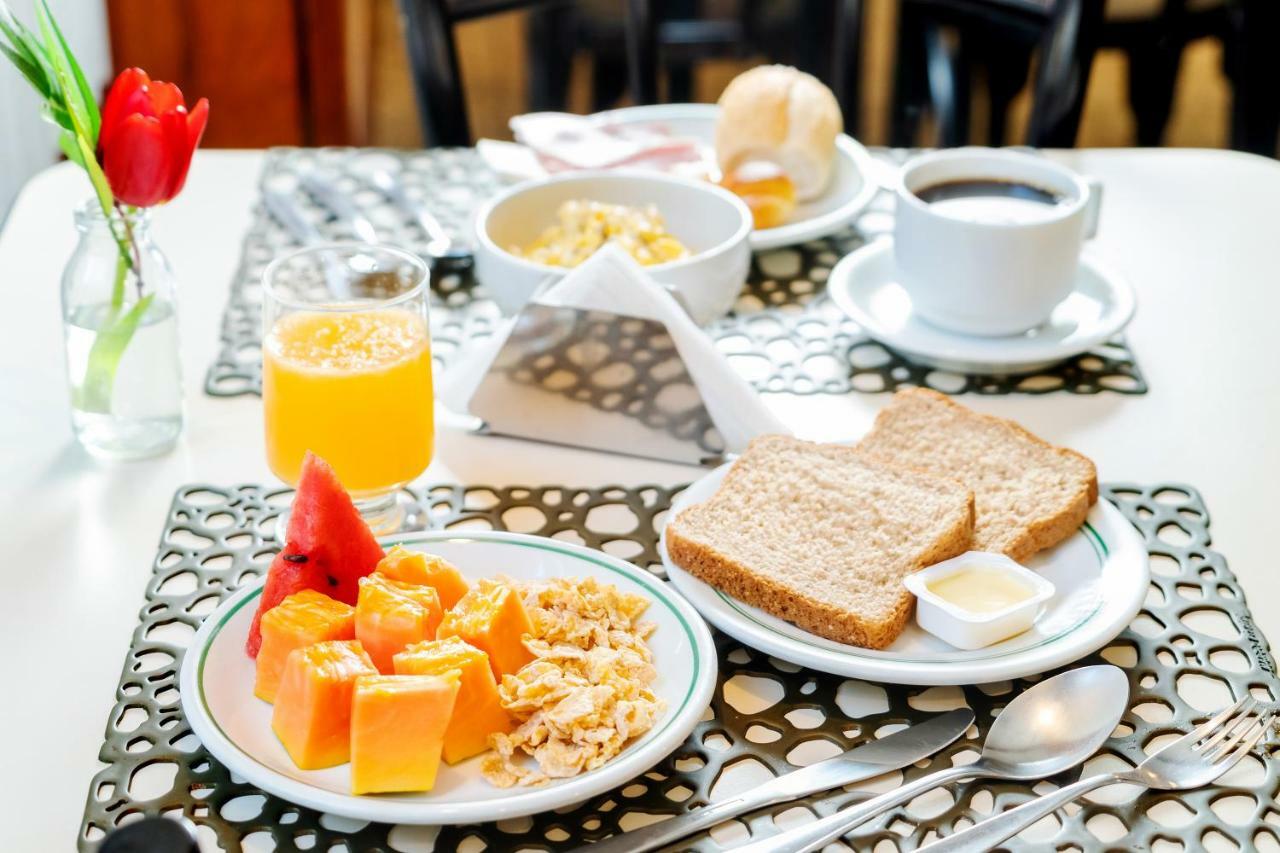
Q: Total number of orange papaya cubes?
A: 7